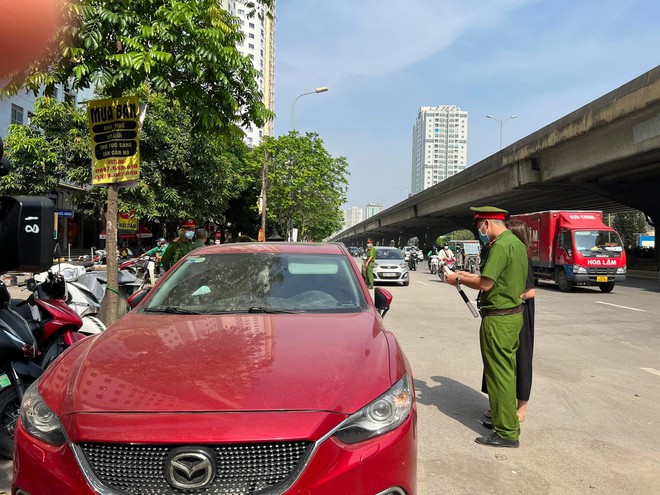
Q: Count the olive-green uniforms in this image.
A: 3